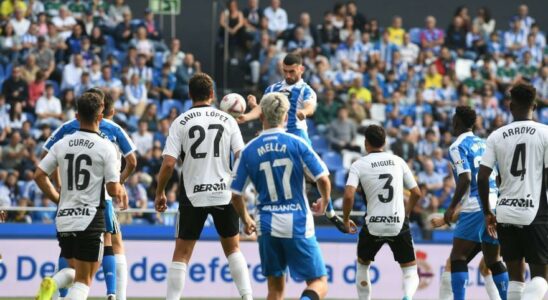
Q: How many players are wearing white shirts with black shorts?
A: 4